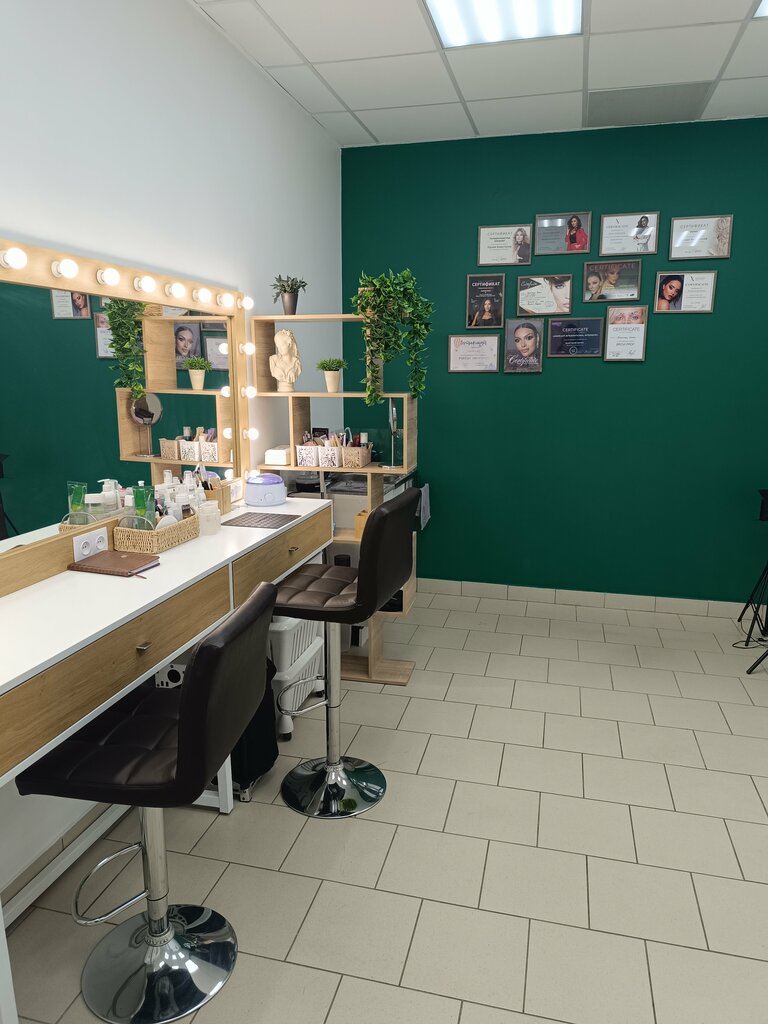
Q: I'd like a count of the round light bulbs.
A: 12